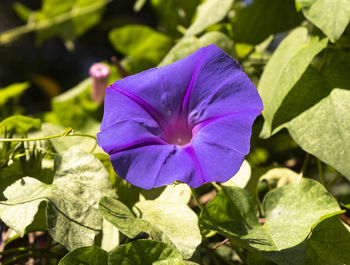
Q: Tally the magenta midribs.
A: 5